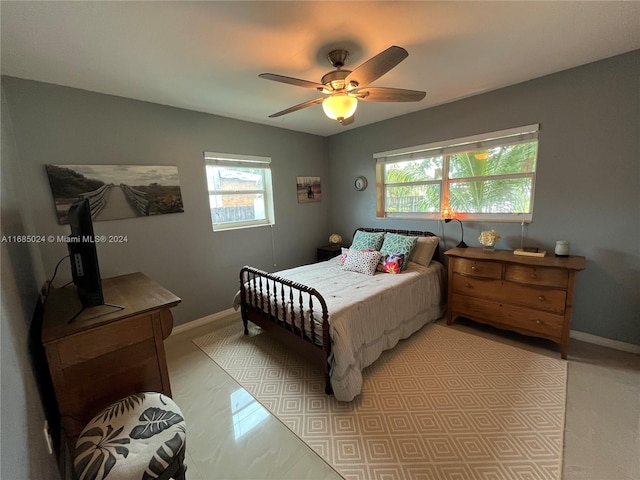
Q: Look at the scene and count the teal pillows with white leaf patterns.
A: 2